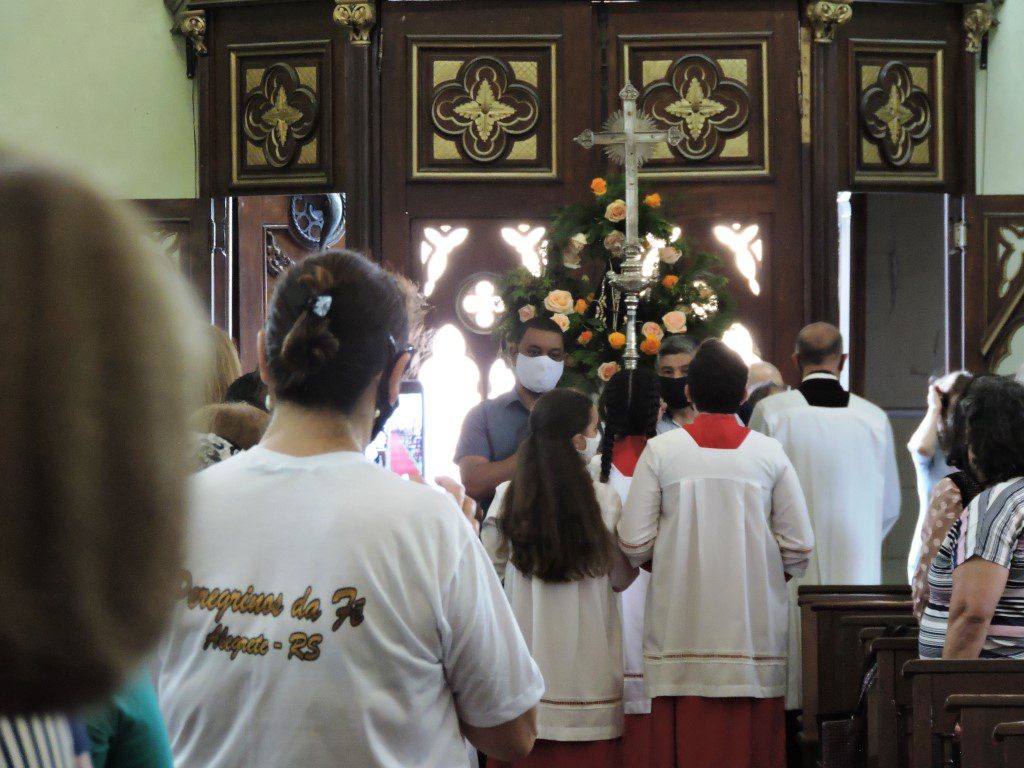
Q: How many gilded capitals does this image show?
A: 4